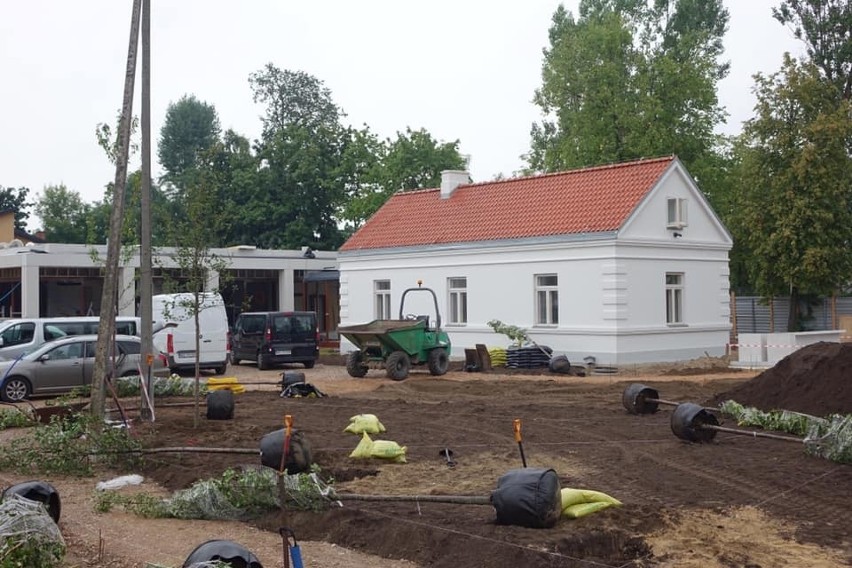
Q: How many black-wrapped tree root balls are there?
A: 9